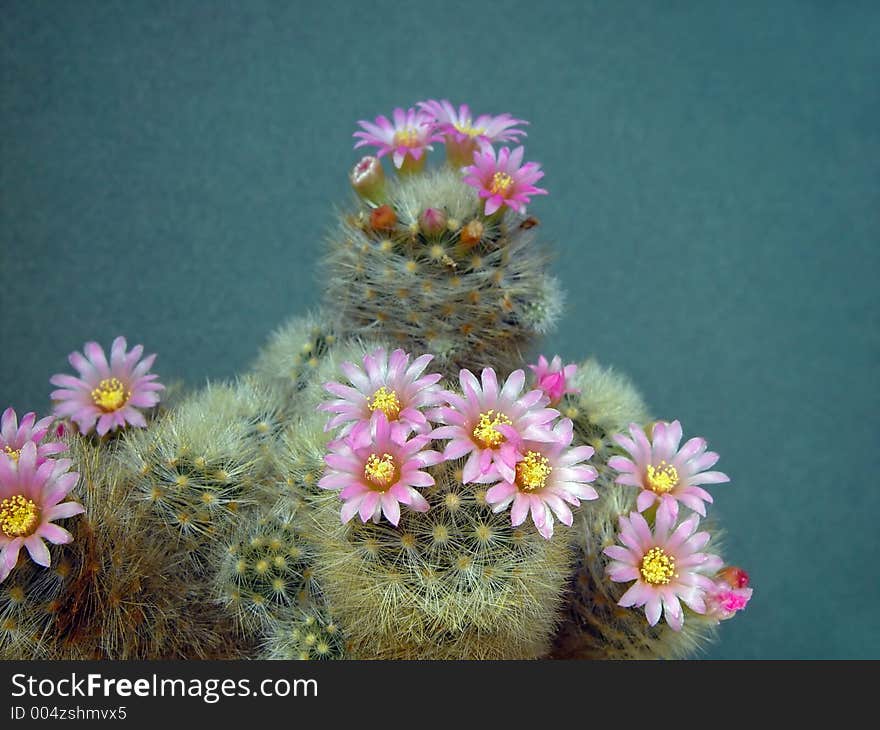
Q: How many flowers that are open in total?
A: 12